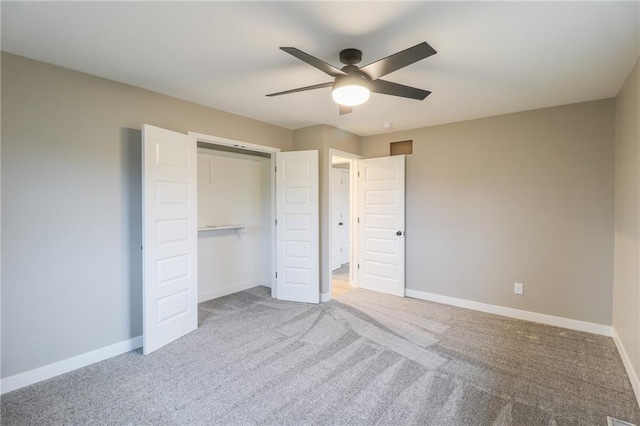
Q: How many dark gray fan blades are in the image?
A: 5